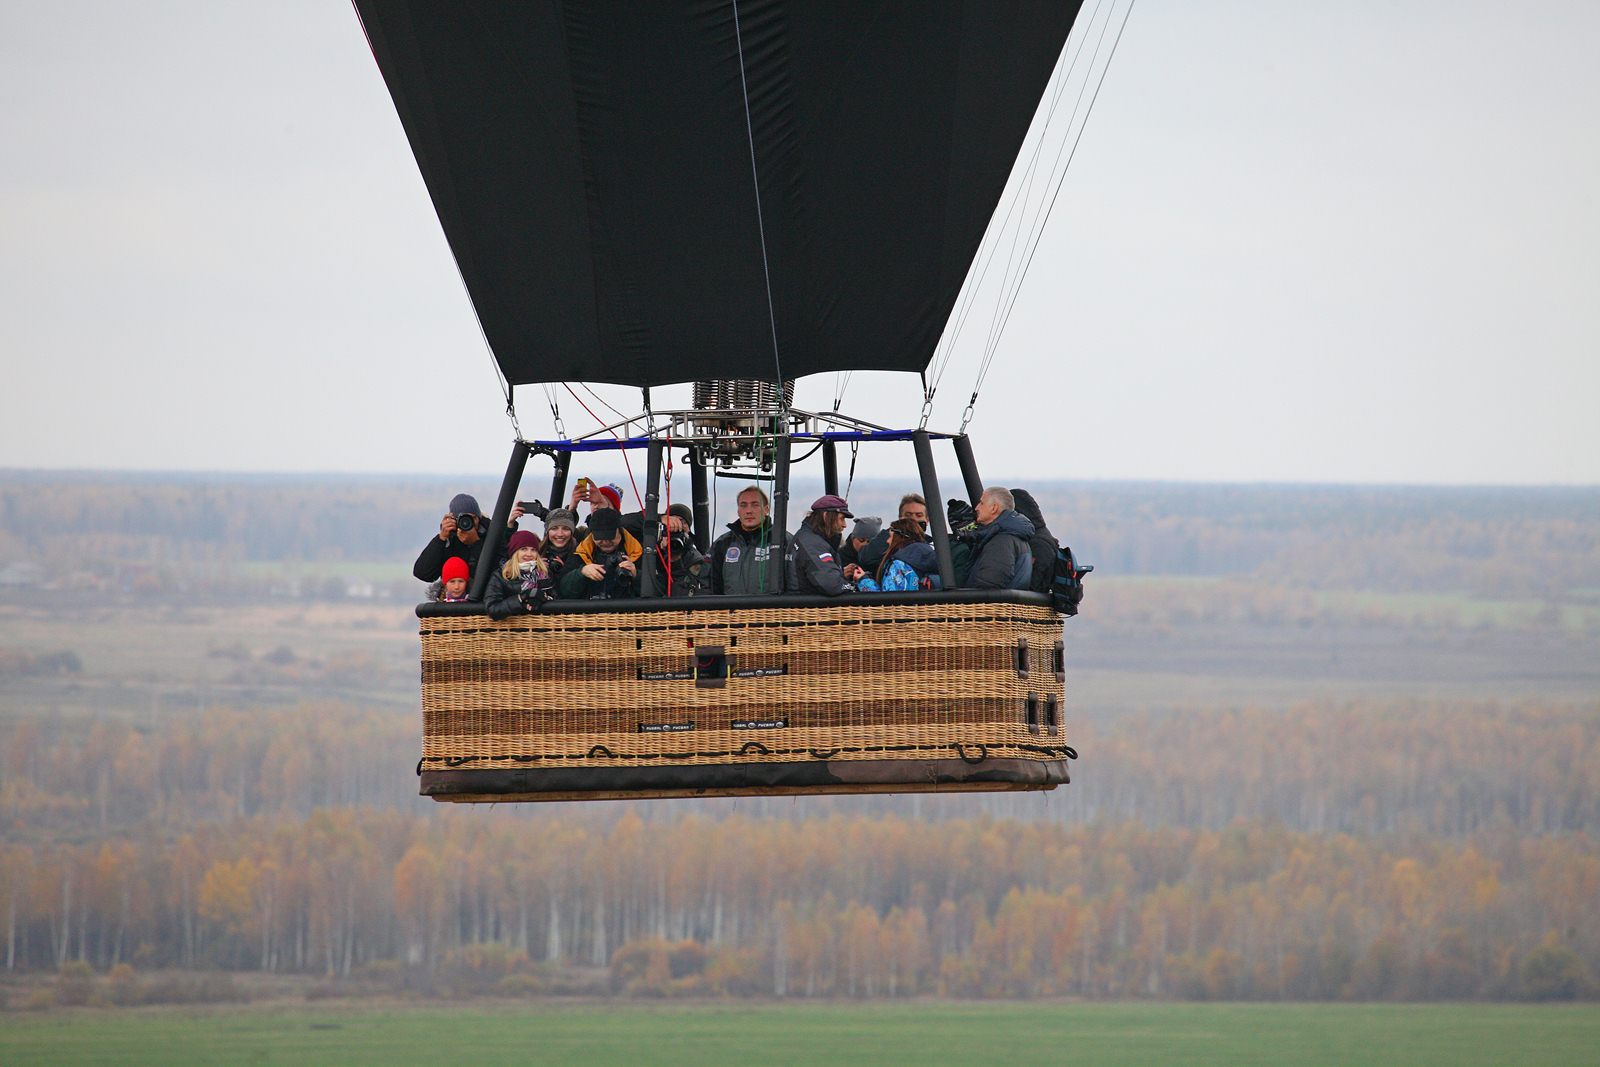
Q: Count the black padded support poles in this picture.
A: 8